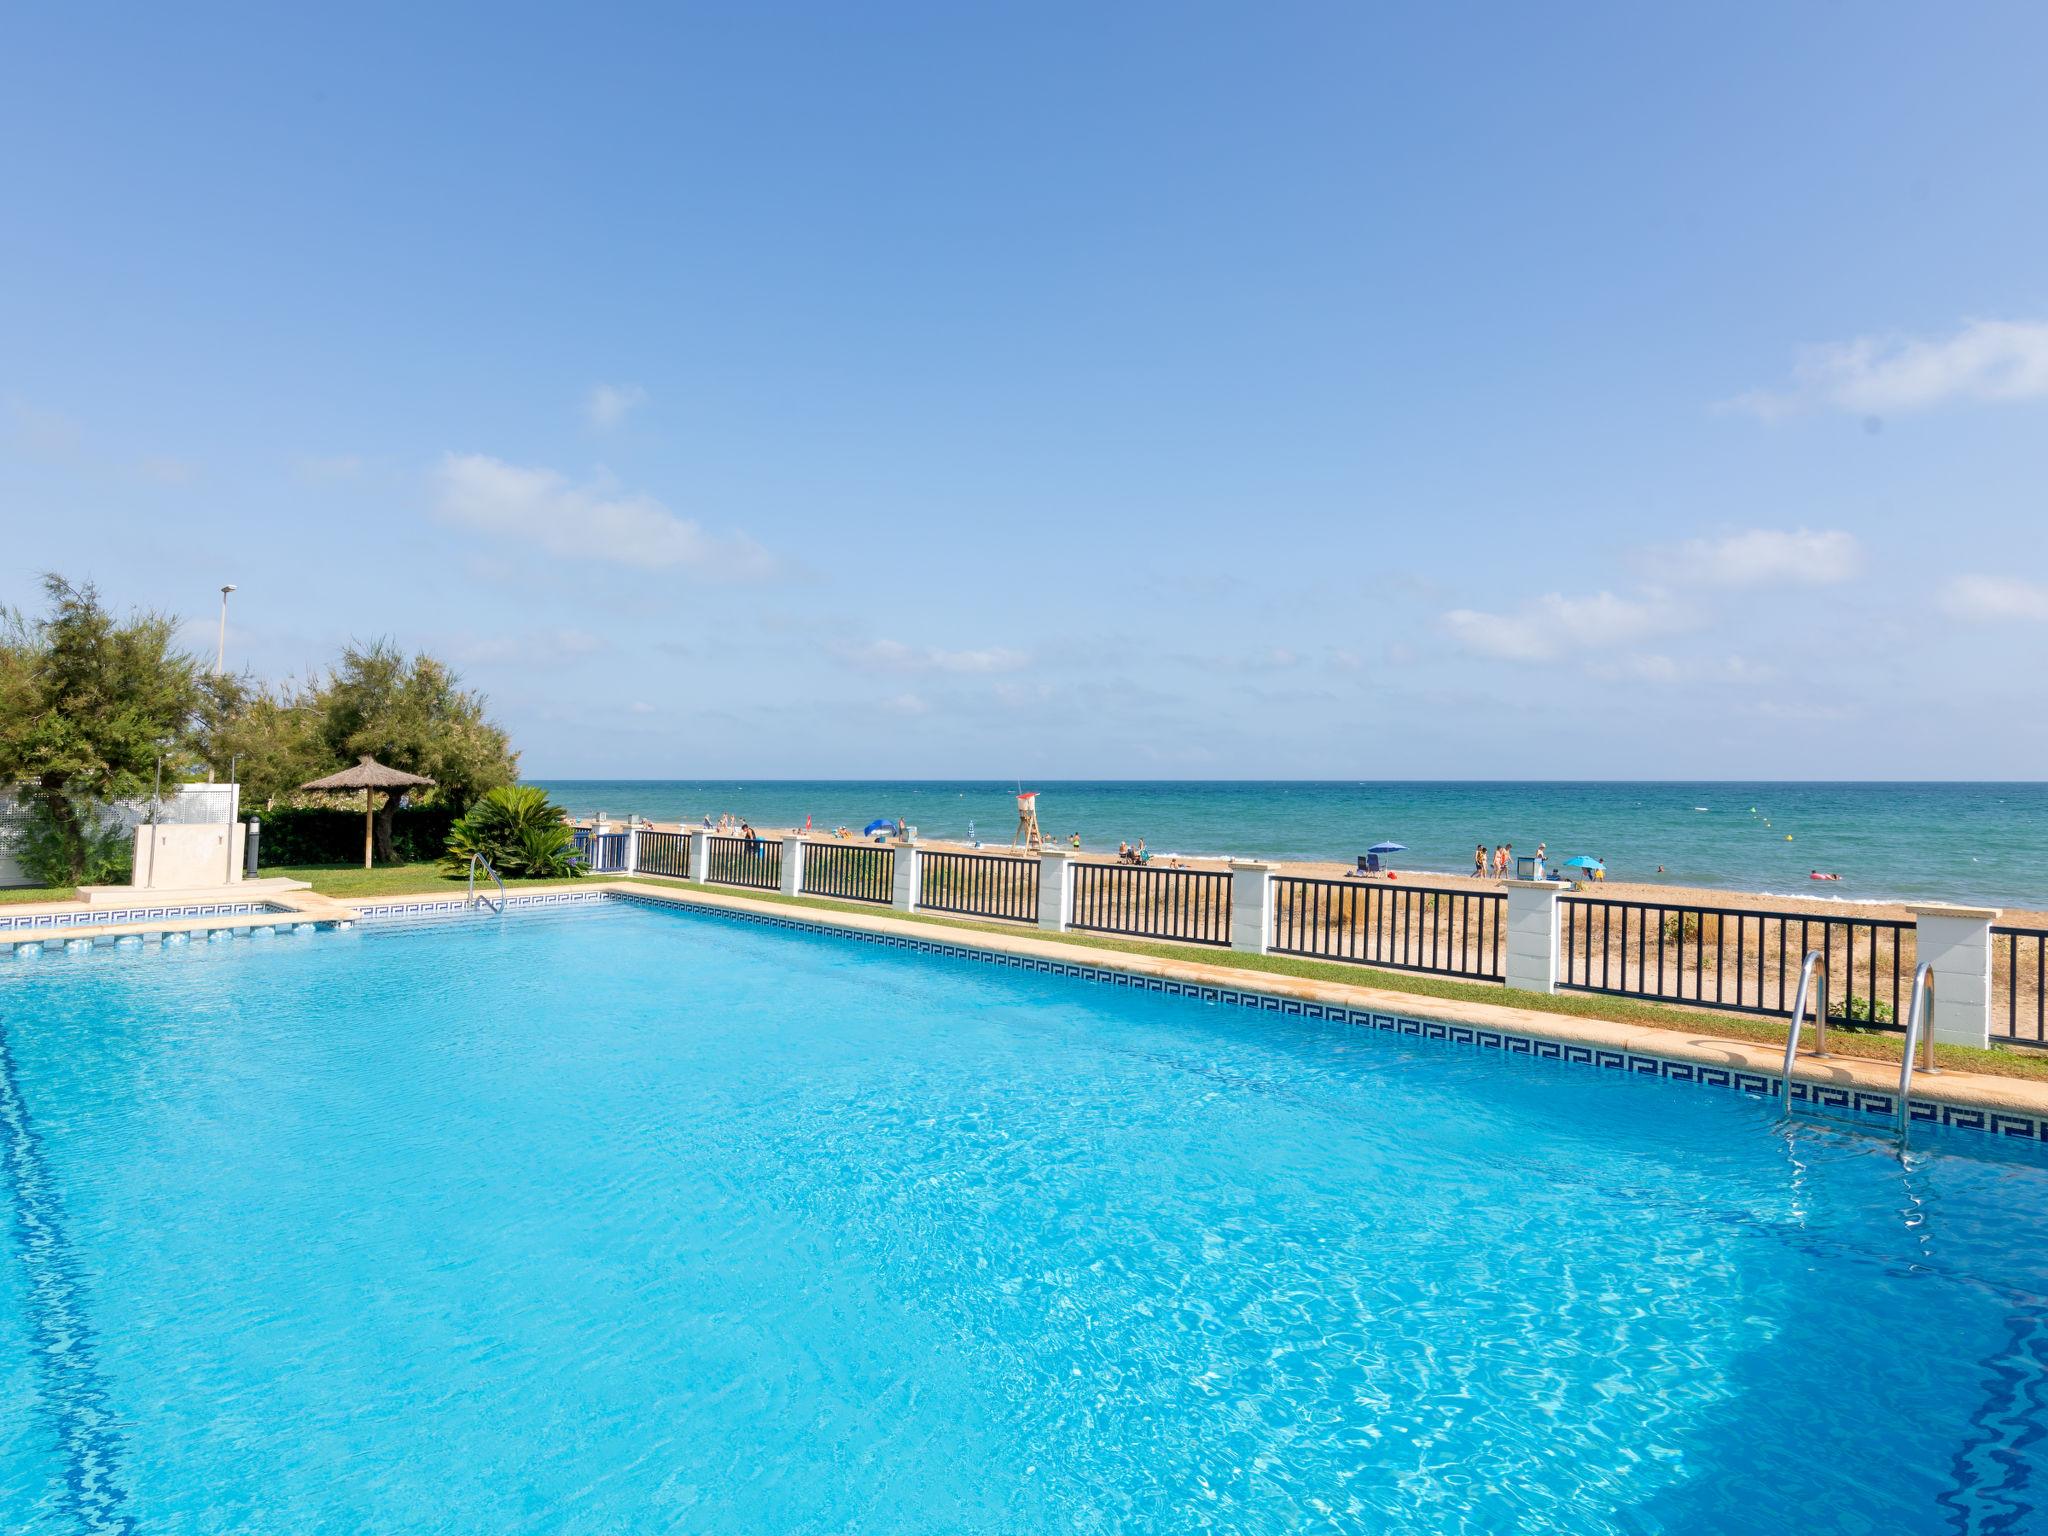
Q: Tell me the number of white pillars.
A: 9